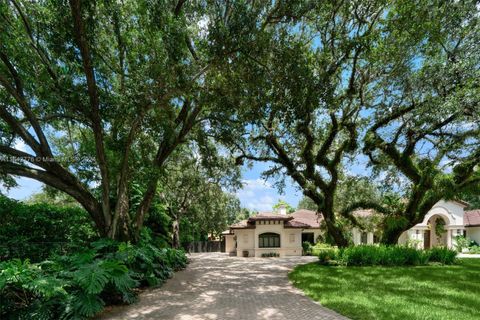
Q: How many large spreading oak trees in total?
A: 3